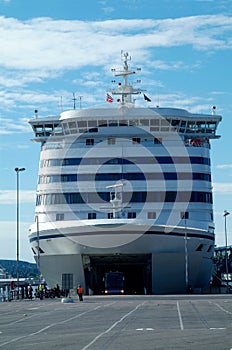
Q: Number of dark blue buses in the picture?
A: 1